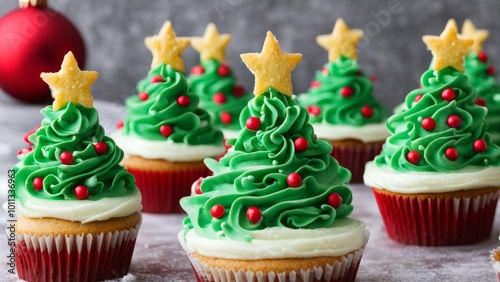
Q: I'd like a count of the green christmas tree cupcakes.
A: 7